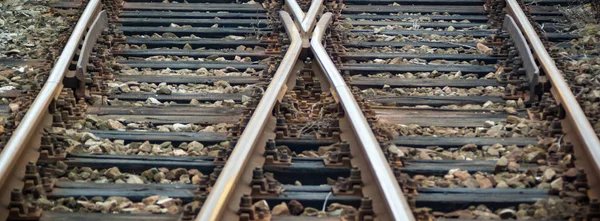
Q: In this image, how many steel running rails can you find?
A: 4